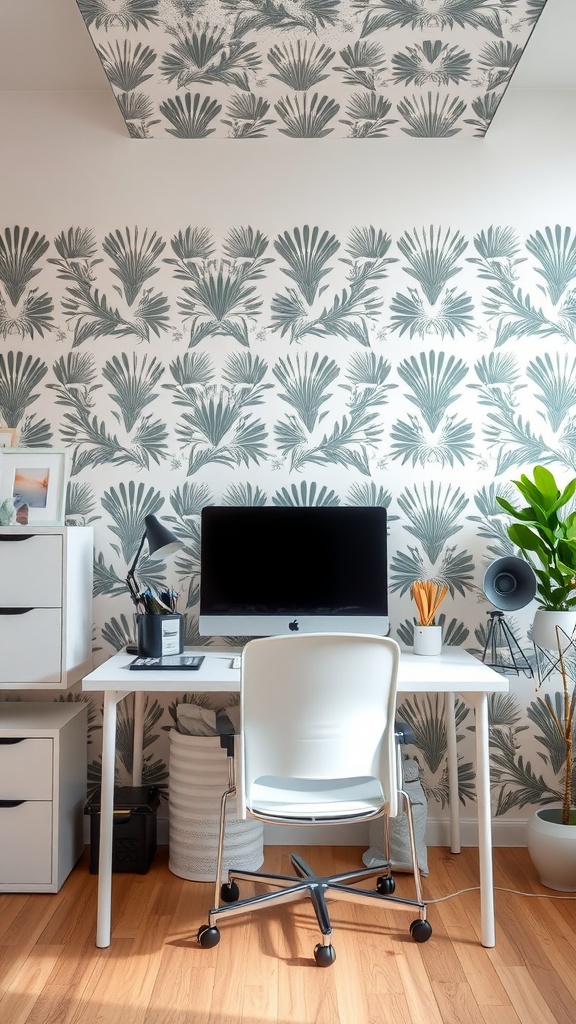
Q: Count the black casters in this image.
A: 5